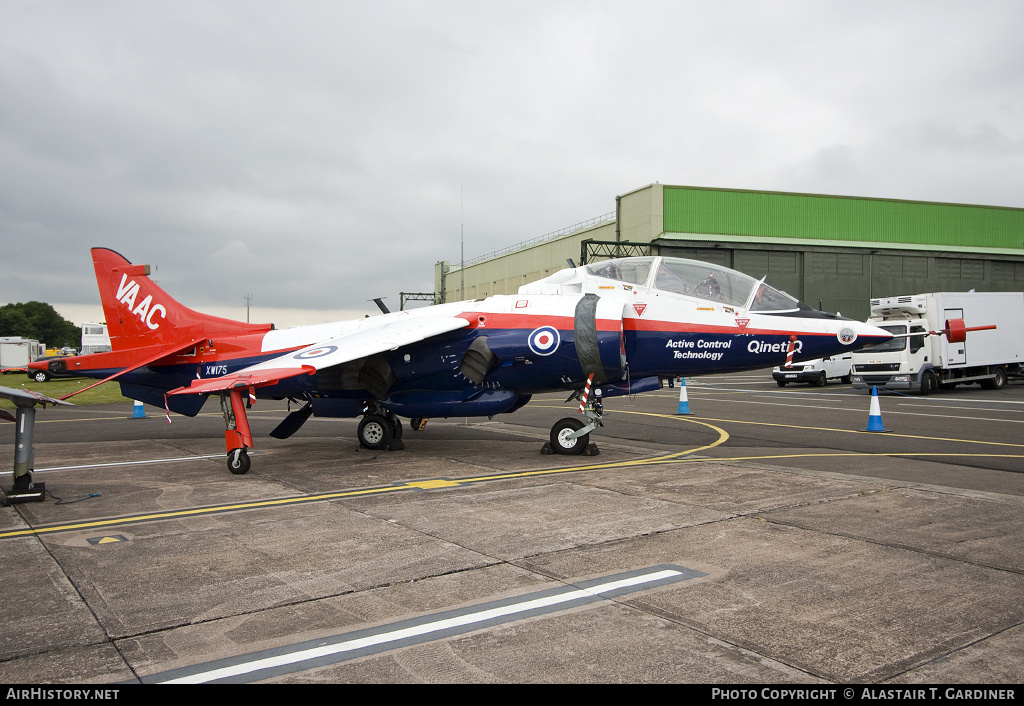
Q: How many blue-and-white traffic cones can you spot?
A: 3